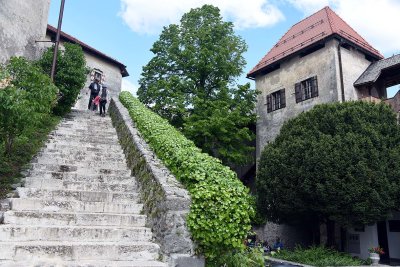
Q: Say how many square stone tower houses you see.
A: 1